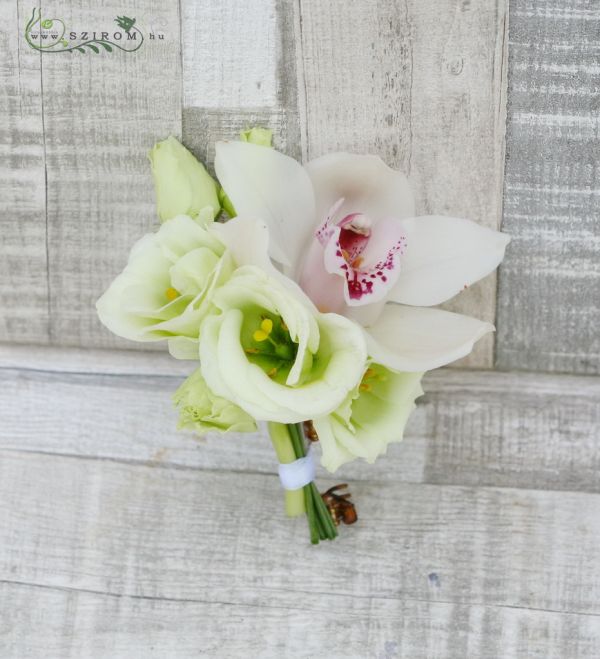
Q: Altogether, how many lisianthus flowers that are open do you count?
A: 3